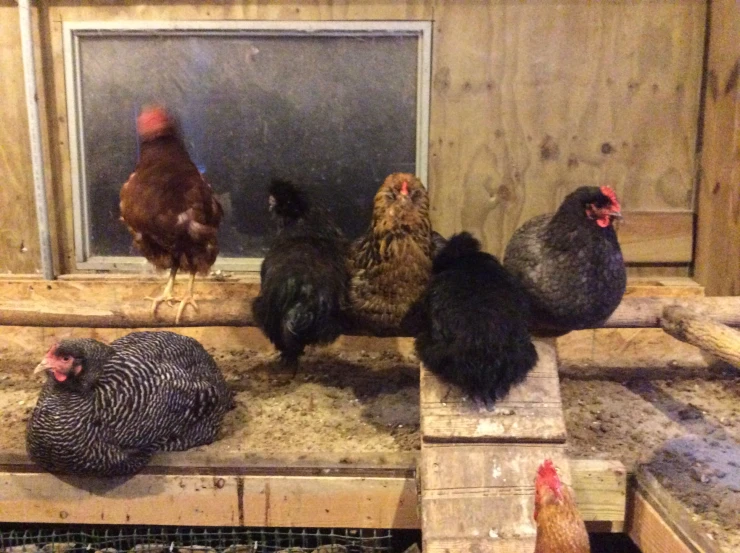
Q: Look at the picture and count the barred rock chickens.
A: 1